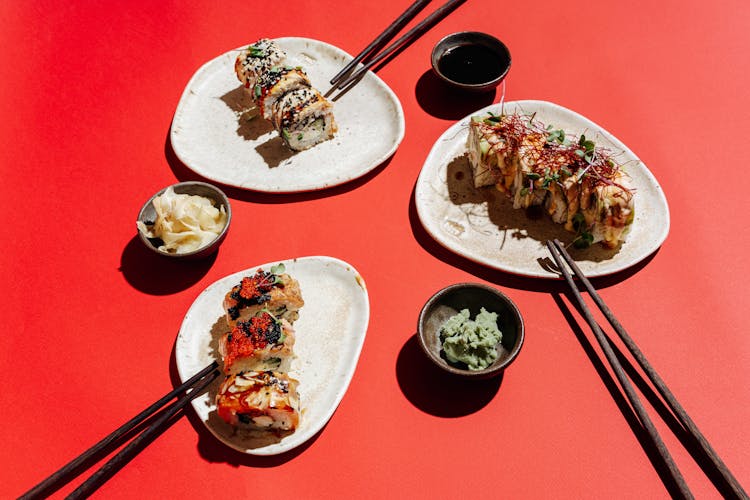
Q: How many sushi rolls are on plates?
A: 10